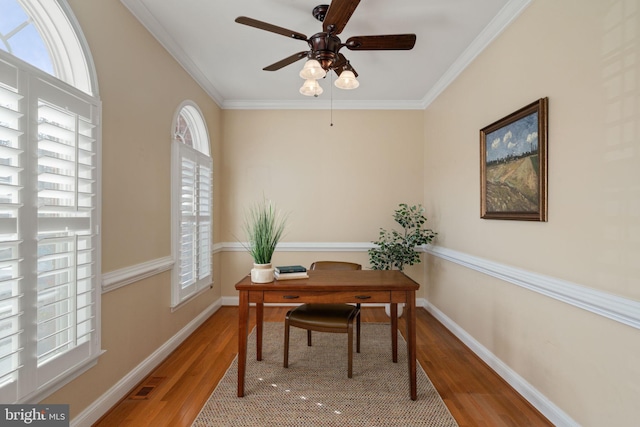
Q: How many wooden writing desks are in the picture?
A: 1